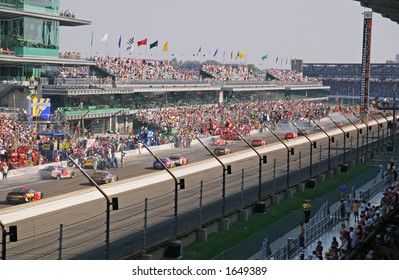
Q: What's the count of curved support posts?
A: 13